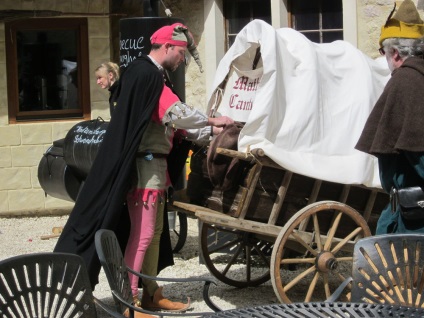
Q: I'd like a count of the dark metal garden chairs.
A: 3